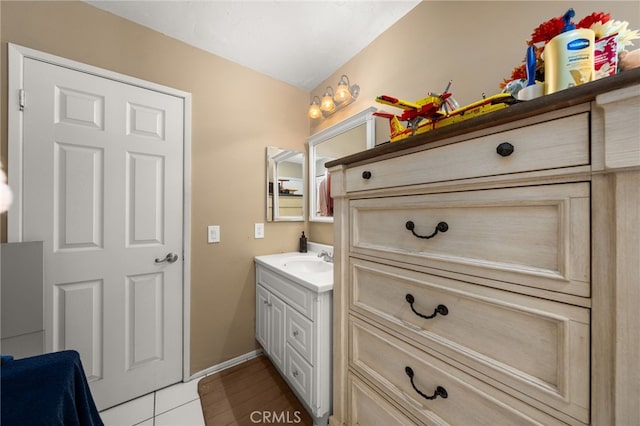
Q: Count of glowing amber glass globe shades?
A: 3